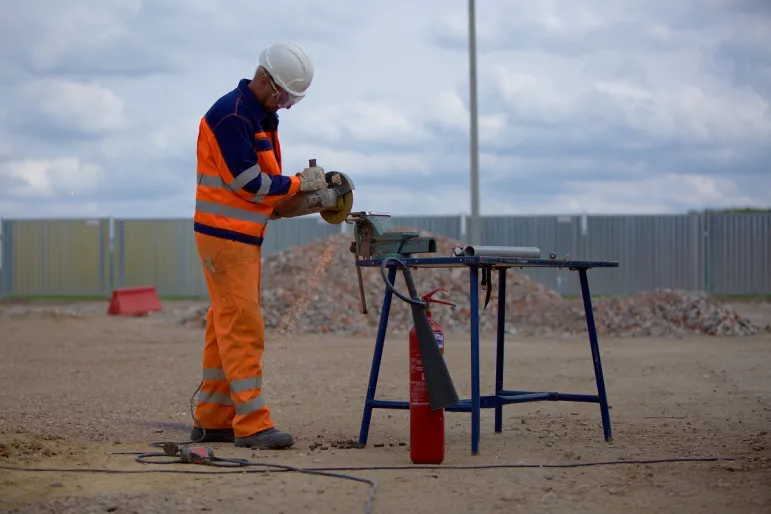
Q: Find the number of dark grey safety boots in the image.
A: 2